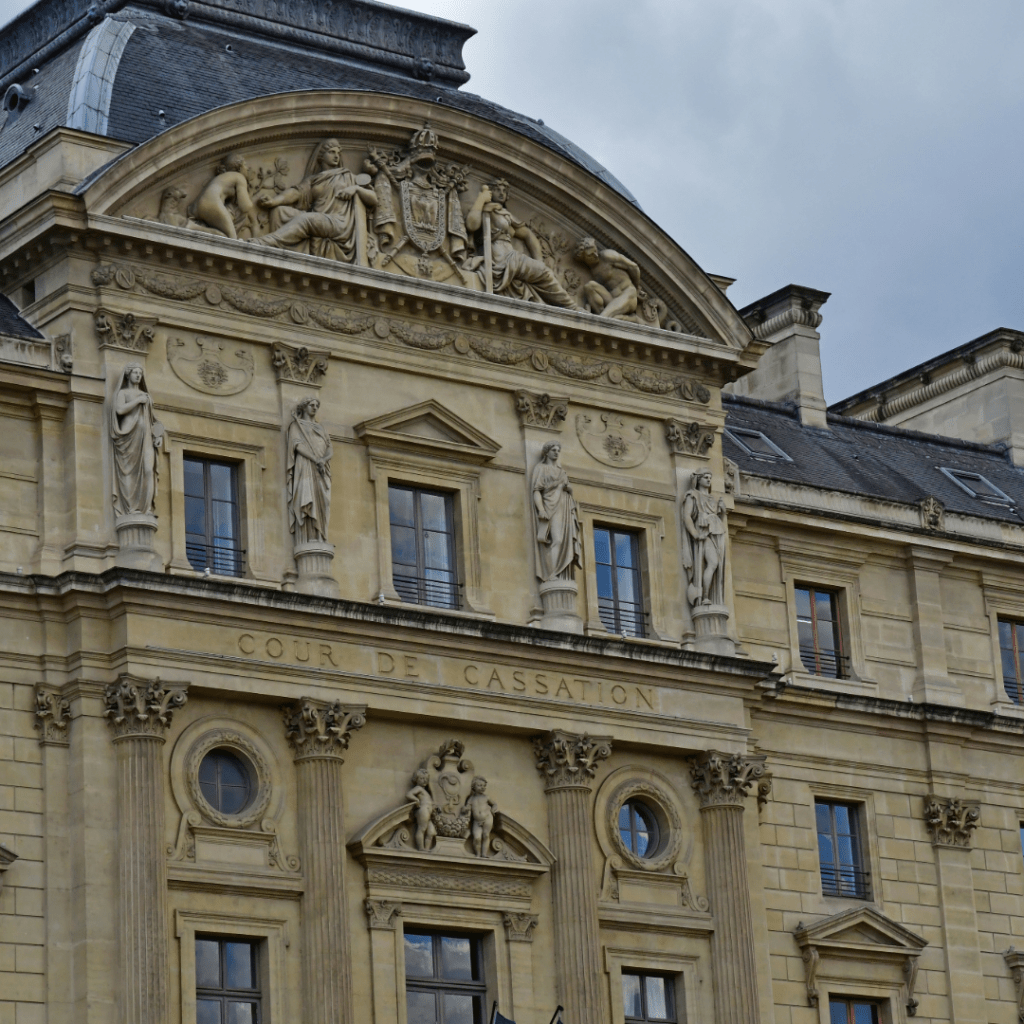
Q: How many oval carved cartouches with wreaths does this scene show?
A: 2